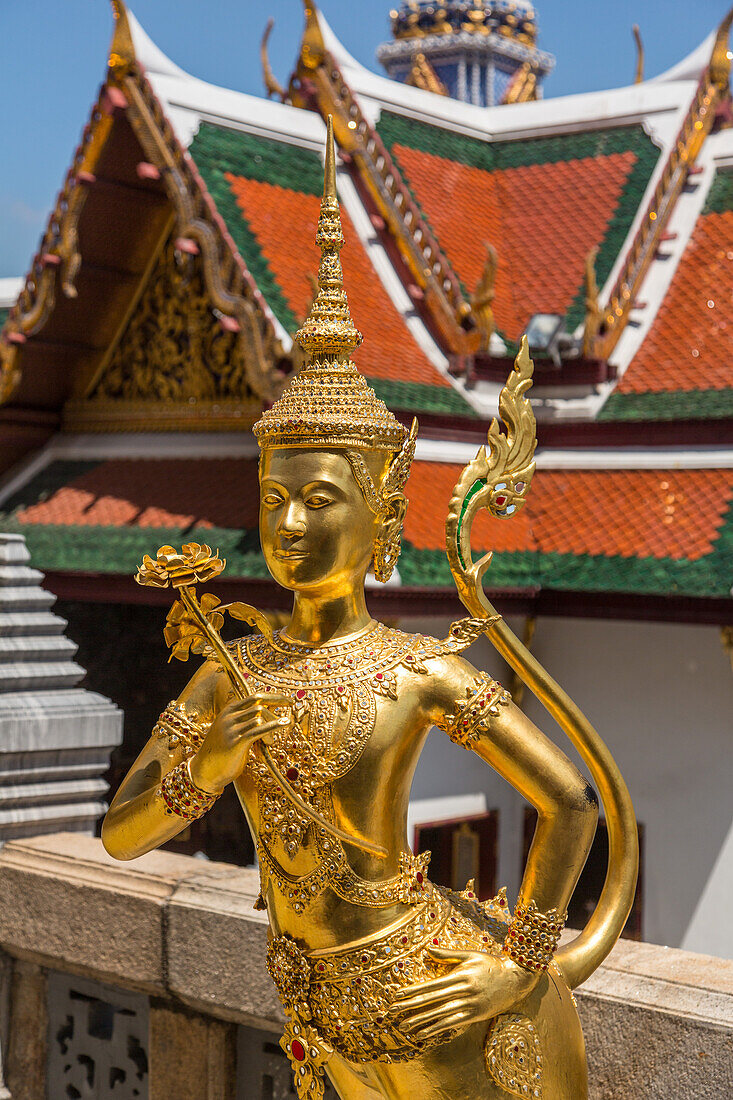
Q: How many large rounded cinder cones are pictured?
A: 0